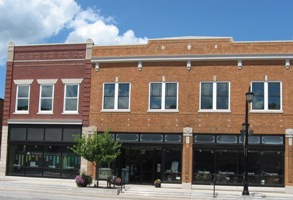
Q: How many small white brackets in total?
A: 5